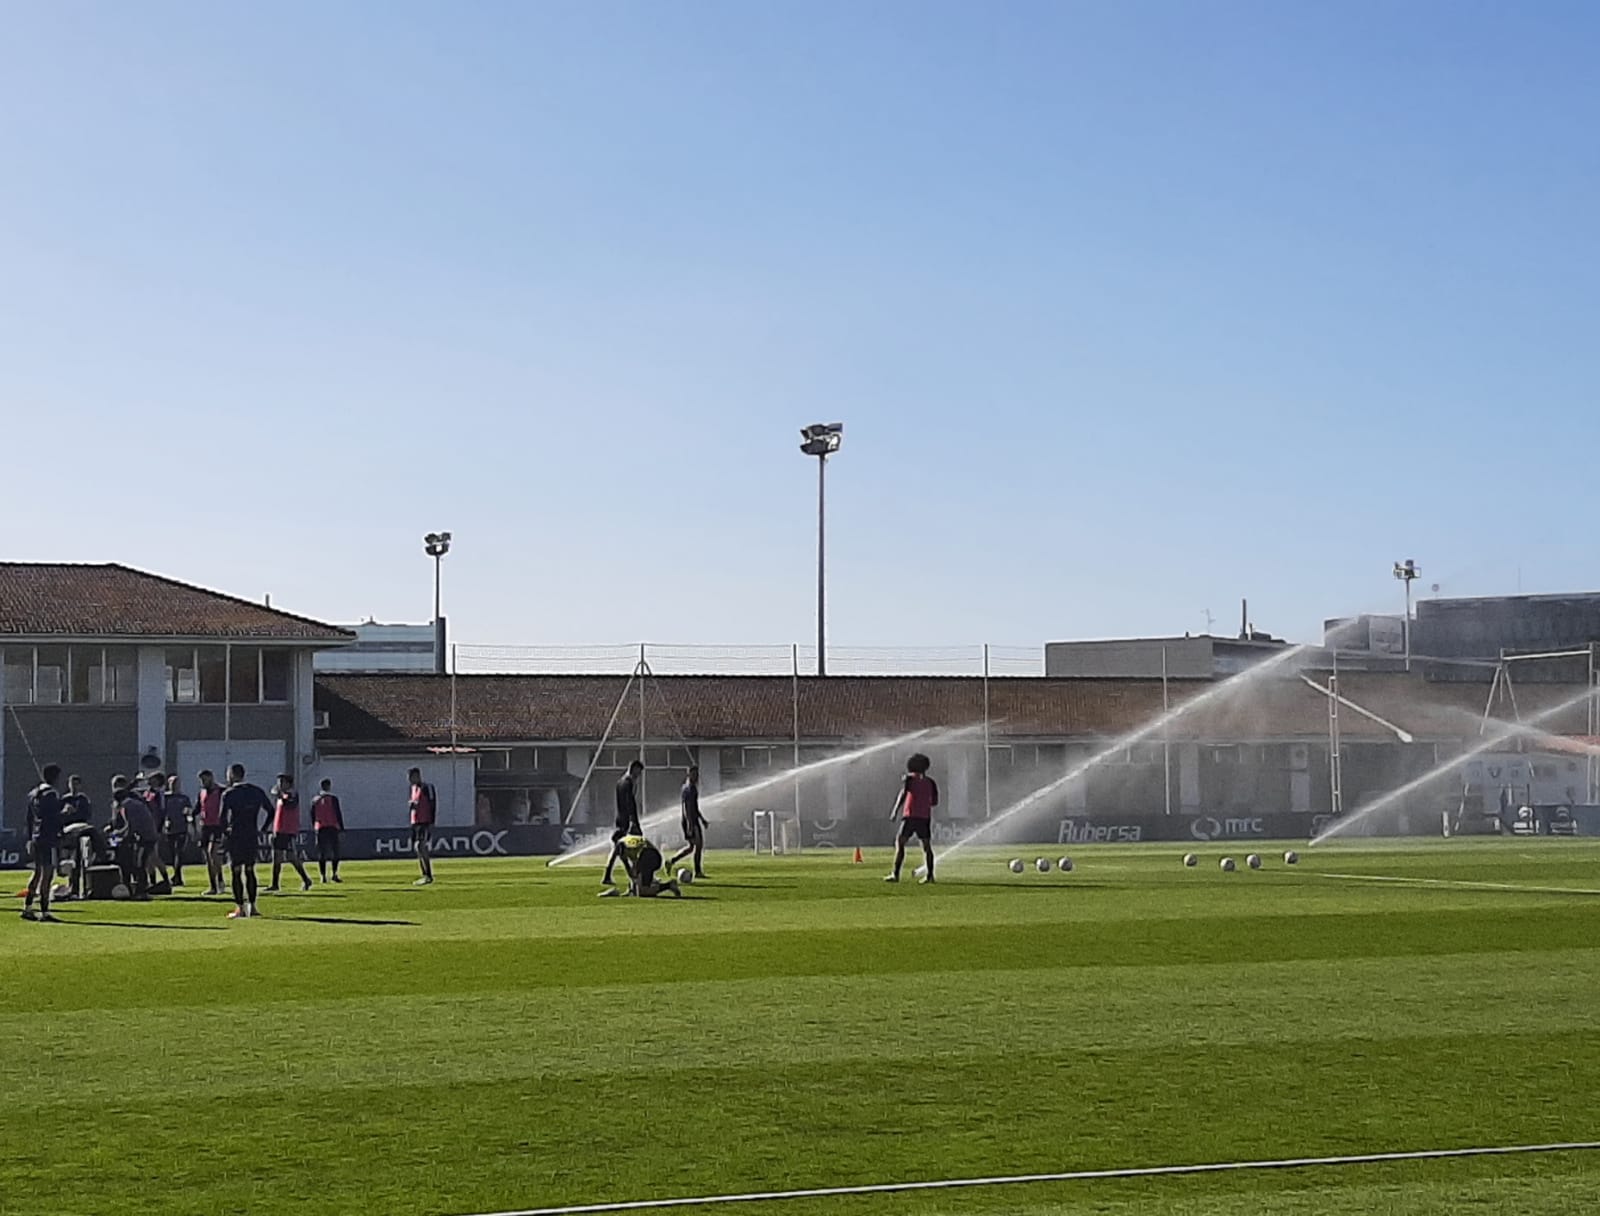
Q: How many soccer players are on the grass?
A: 15